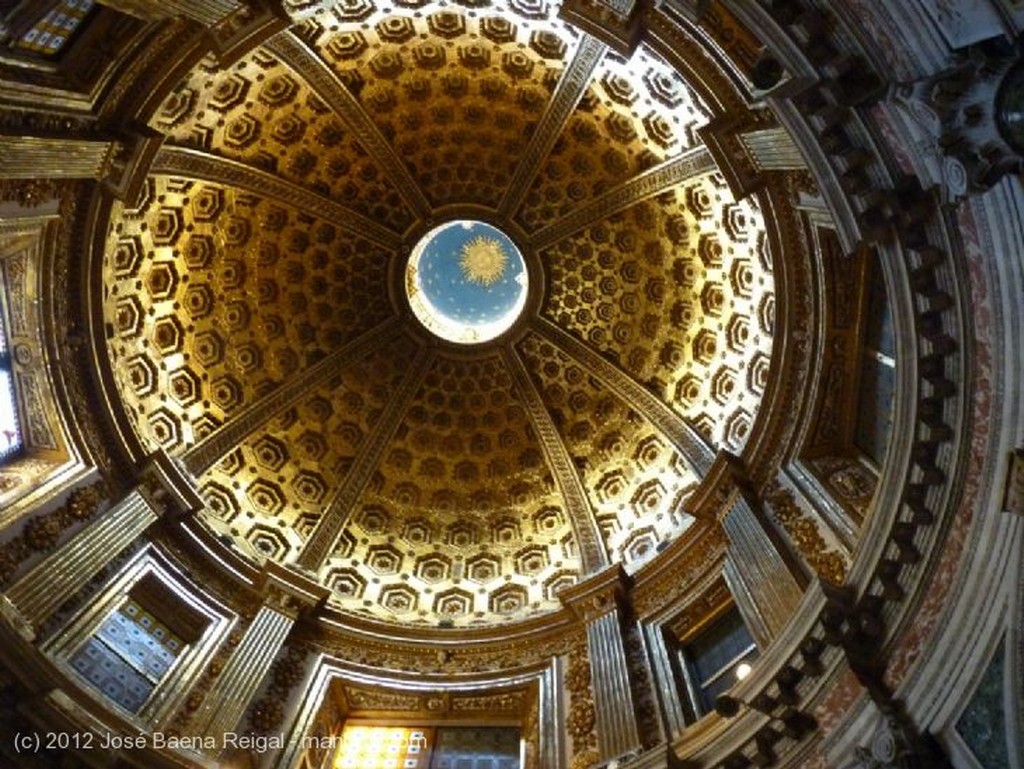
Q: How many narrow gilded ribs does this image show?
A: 8